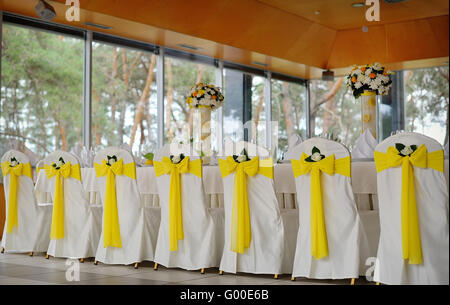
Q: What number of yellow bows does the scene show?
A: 7